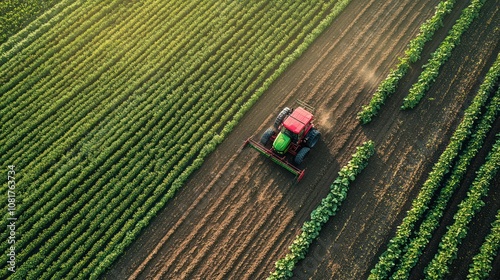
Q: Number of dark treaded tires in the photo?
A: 4